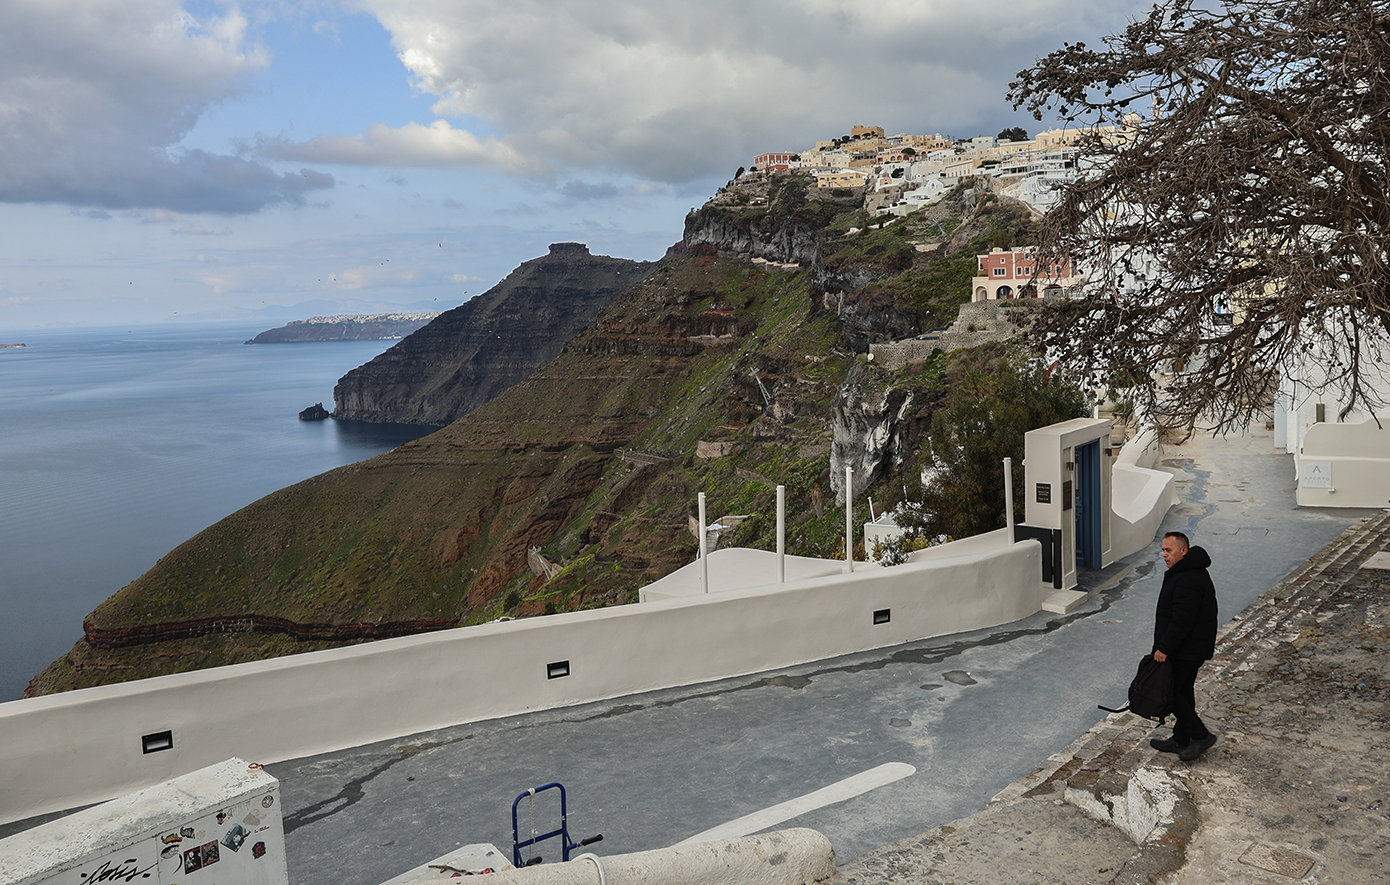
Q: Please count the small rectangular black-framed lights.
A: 3